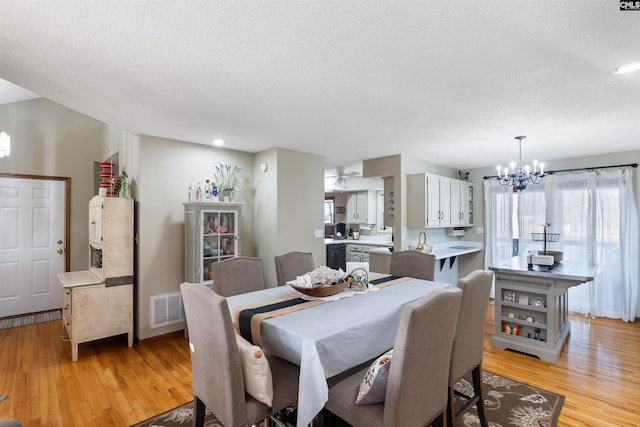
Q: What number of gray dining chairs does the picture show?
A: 6